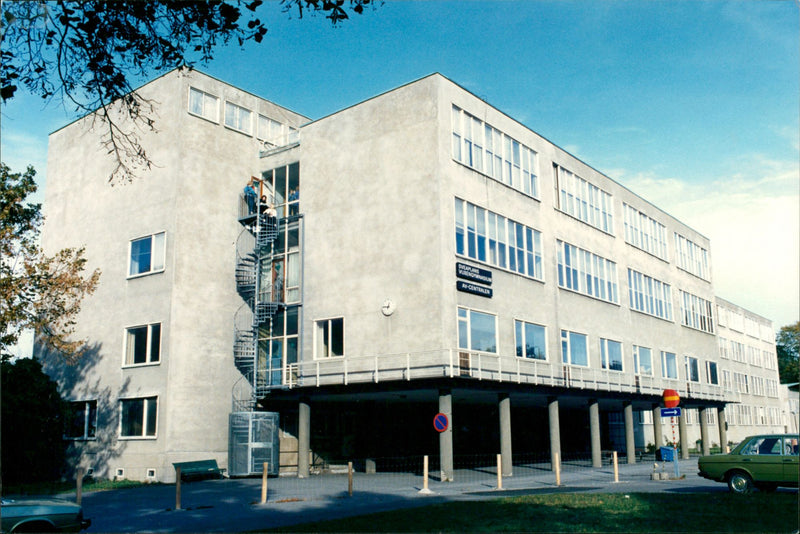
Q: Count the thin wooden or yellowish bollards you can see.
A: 8